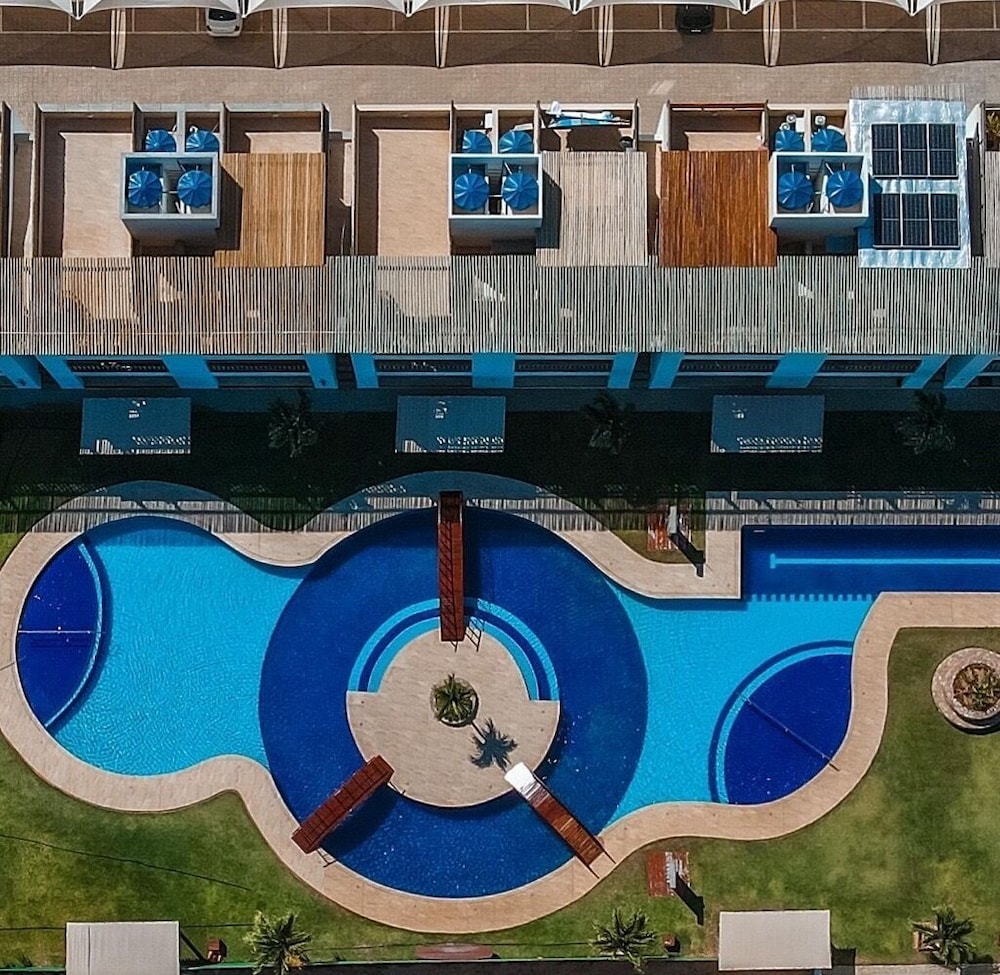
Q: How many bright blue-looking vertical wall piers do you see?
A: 11